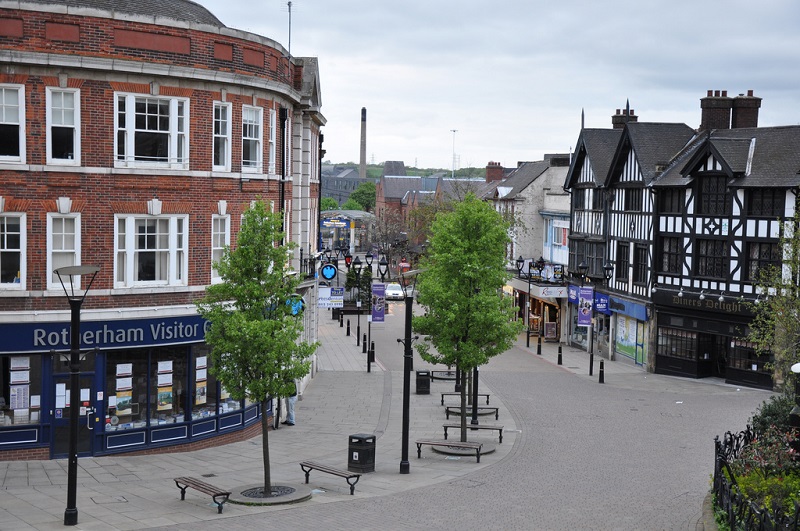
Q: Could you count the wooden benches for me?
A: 7